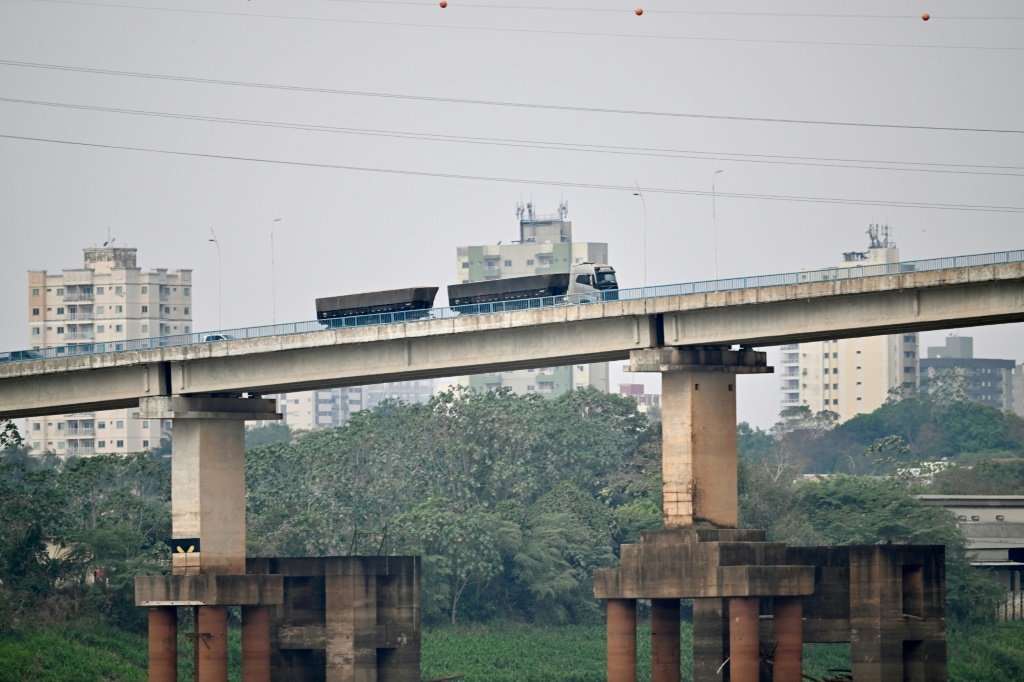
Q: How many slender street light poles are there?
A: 4